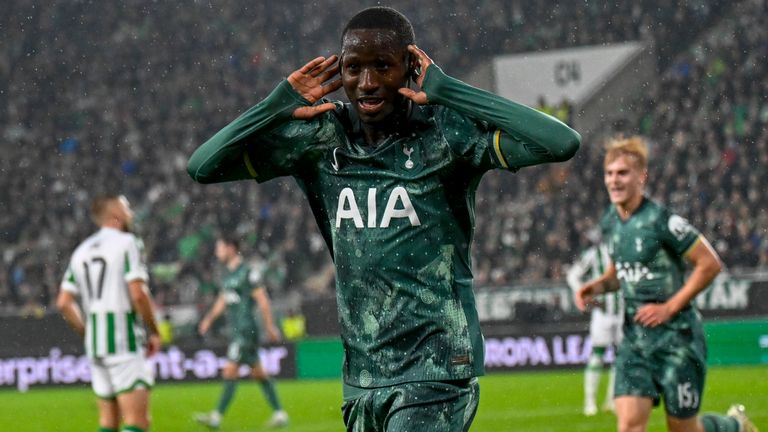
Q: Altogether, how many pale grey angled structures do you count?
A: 1